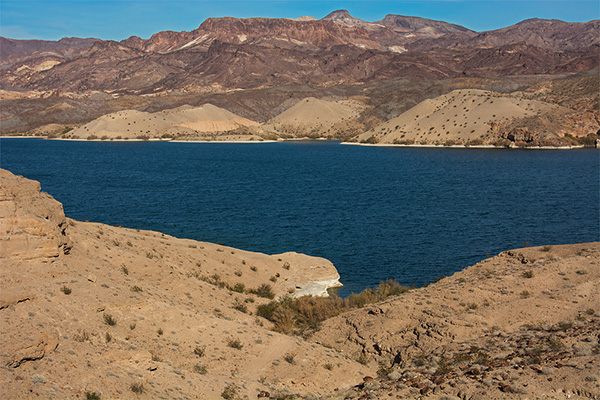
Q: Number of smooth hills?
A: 3